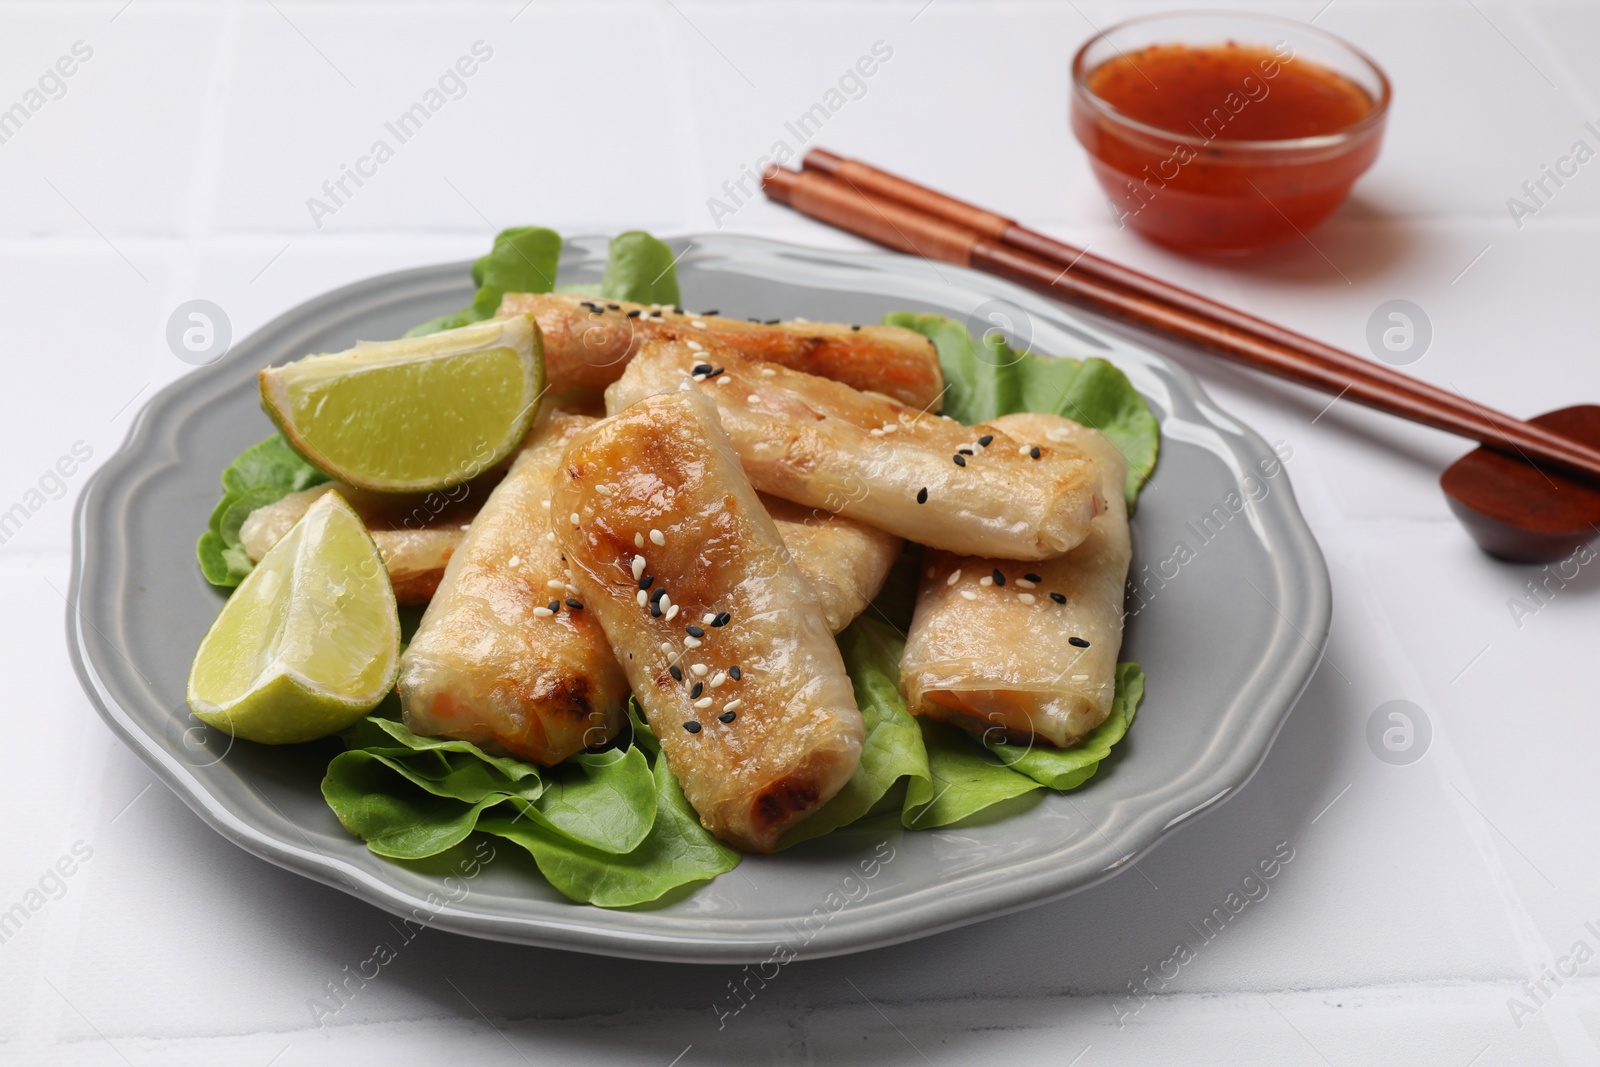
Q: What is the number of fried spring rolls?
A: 7